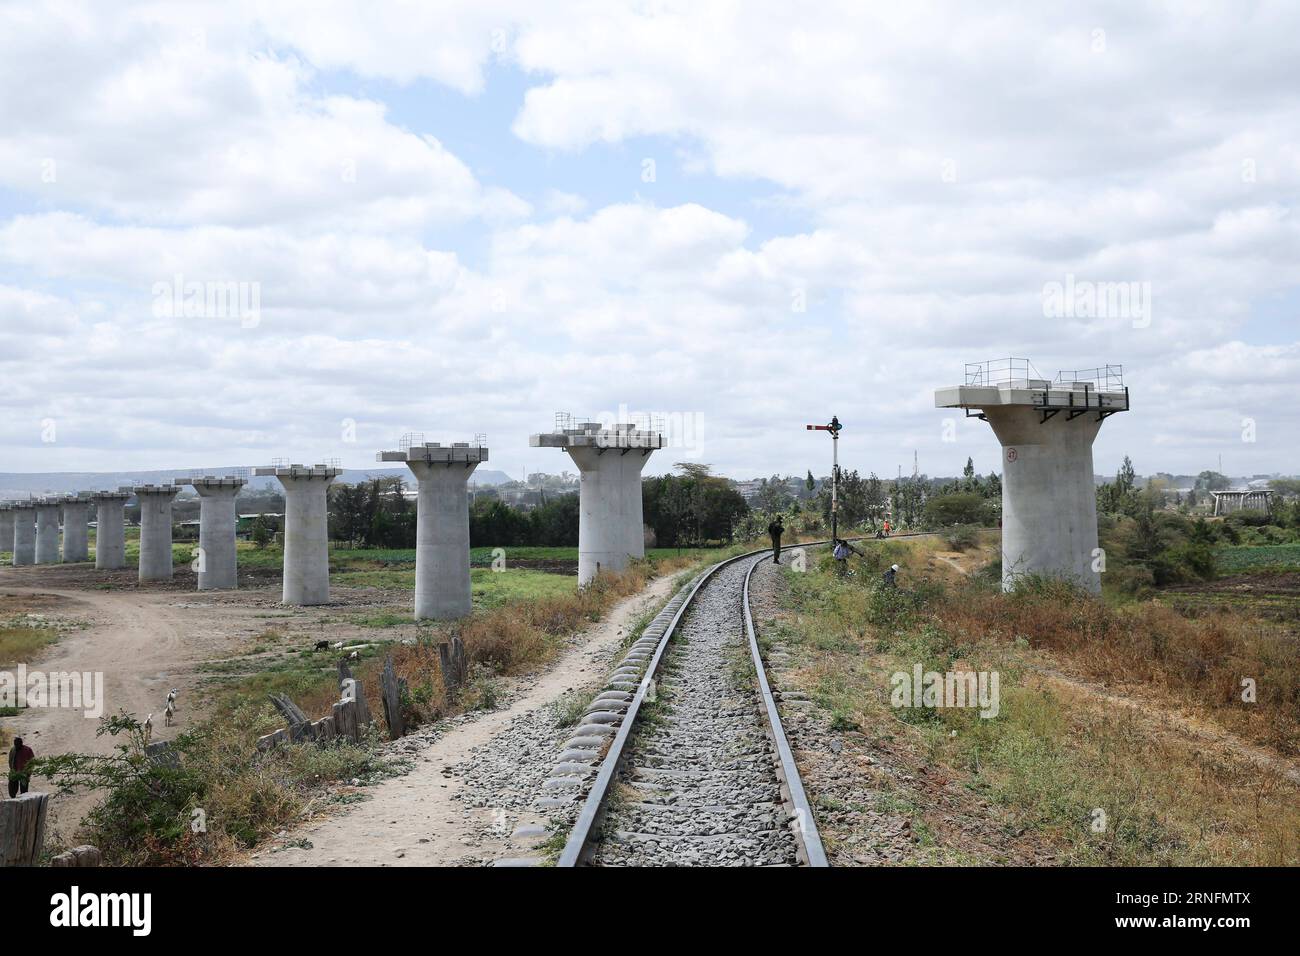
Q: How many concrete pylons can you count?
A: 11